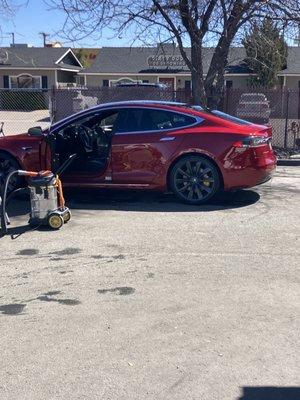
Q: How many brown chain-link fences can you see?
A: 1